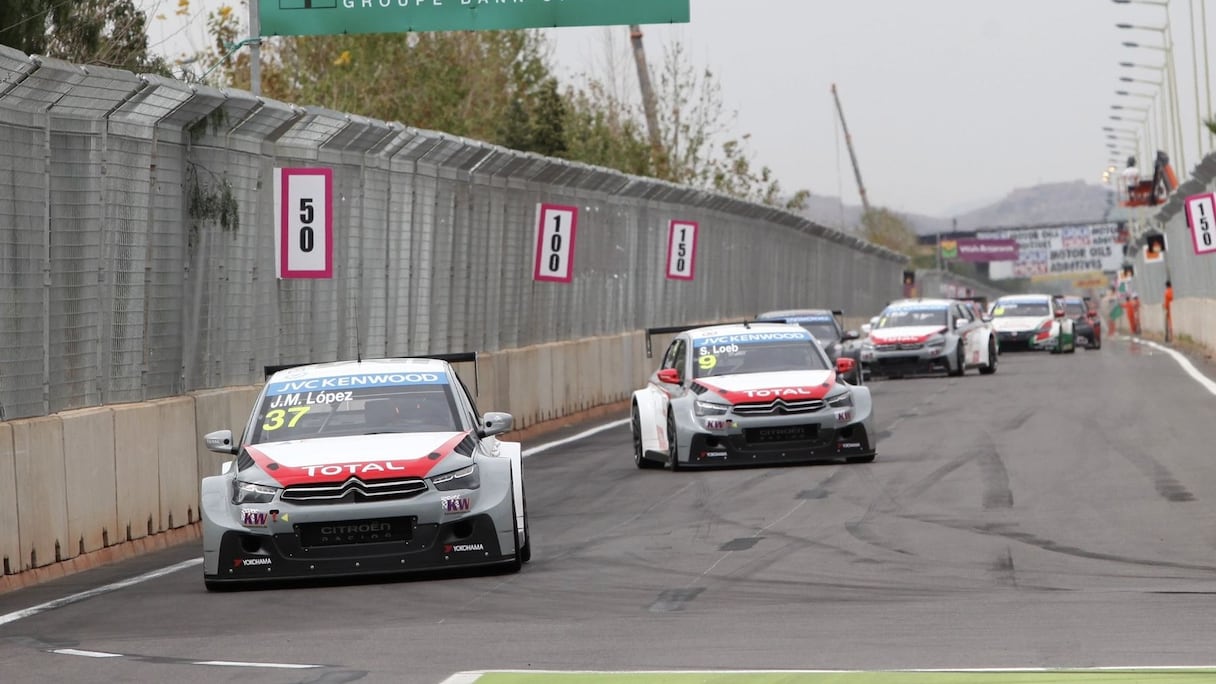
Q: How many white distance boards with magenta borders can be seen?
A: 4